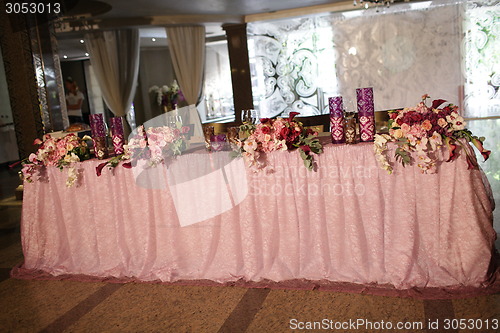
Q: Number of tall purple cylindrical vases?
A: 4